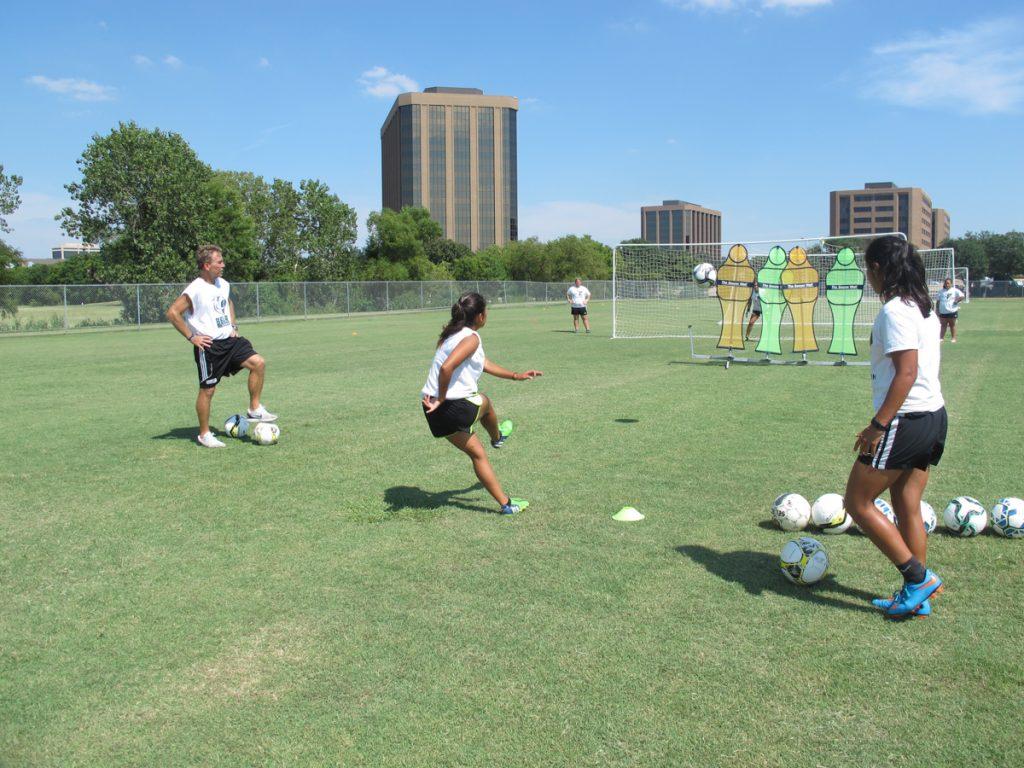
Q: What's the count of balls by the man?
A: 2